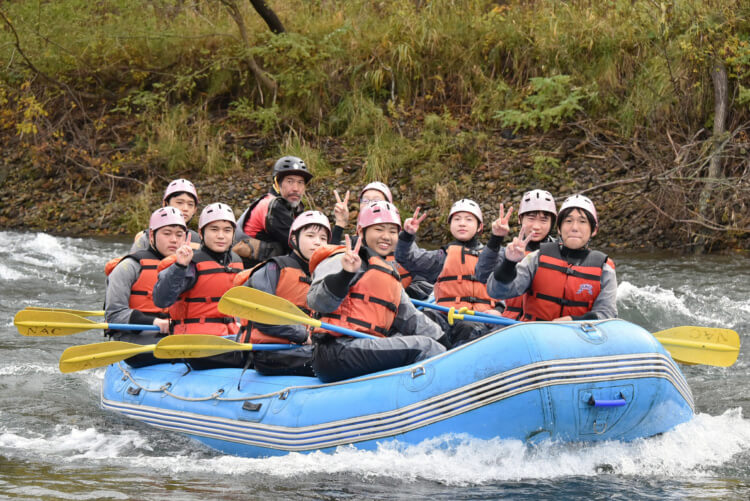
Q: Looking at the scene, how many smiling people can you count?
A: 1